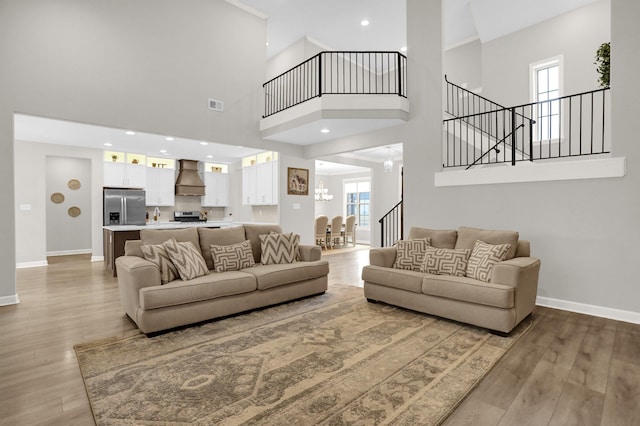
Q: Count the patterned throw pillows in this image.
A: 8